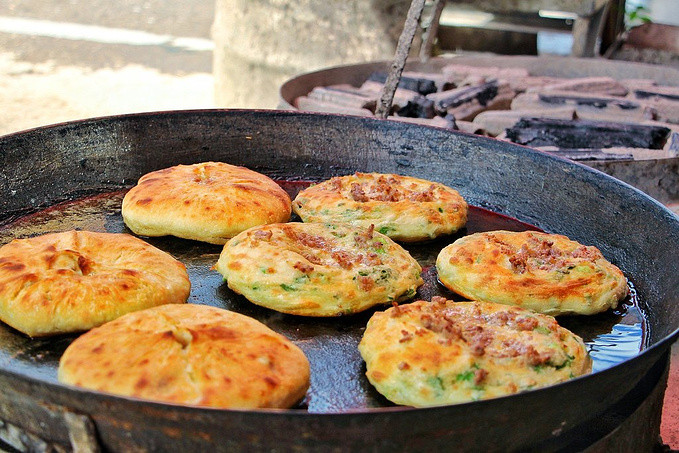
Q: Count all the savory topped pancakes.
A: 4